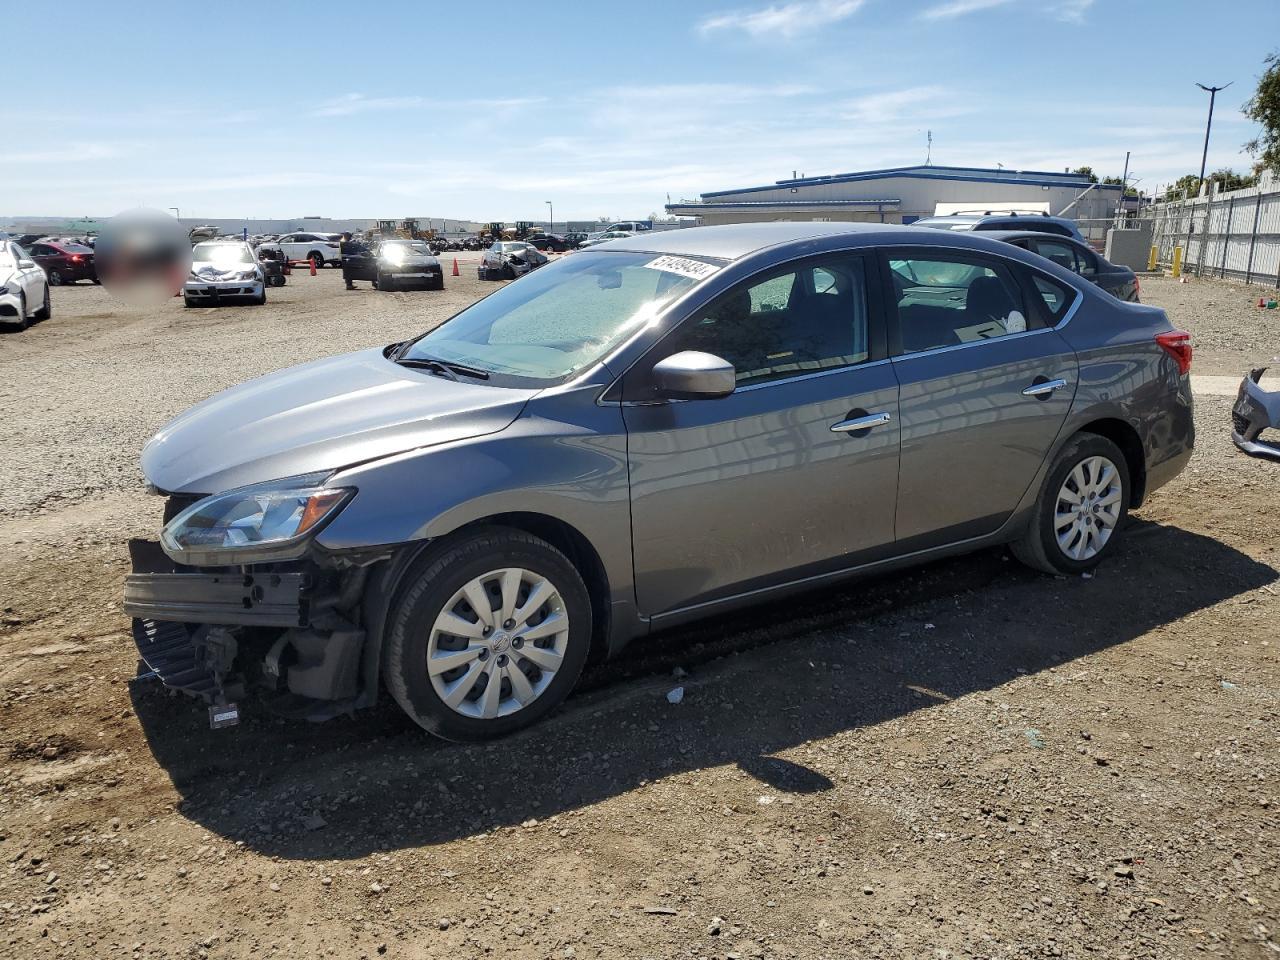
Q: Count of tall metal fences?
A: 1